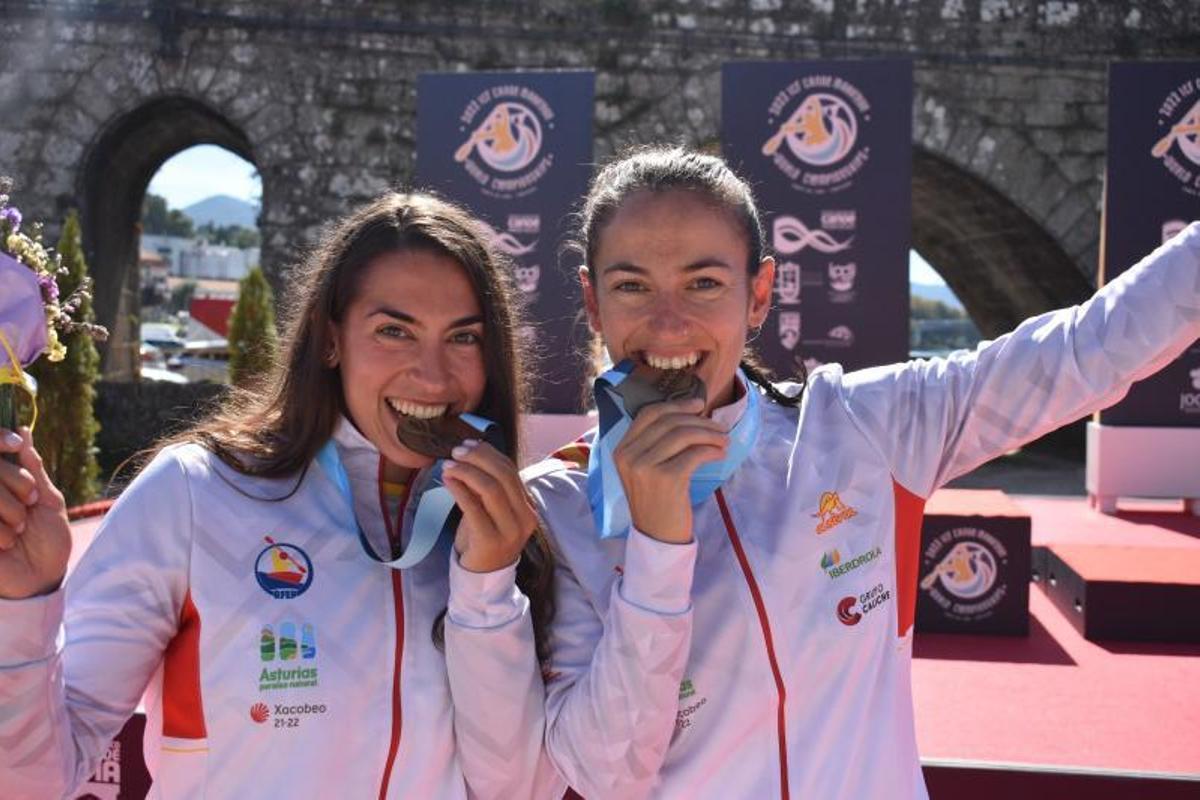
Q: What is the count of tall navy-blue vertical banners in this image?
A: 3